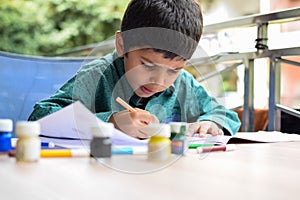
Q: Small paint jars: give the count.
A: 5